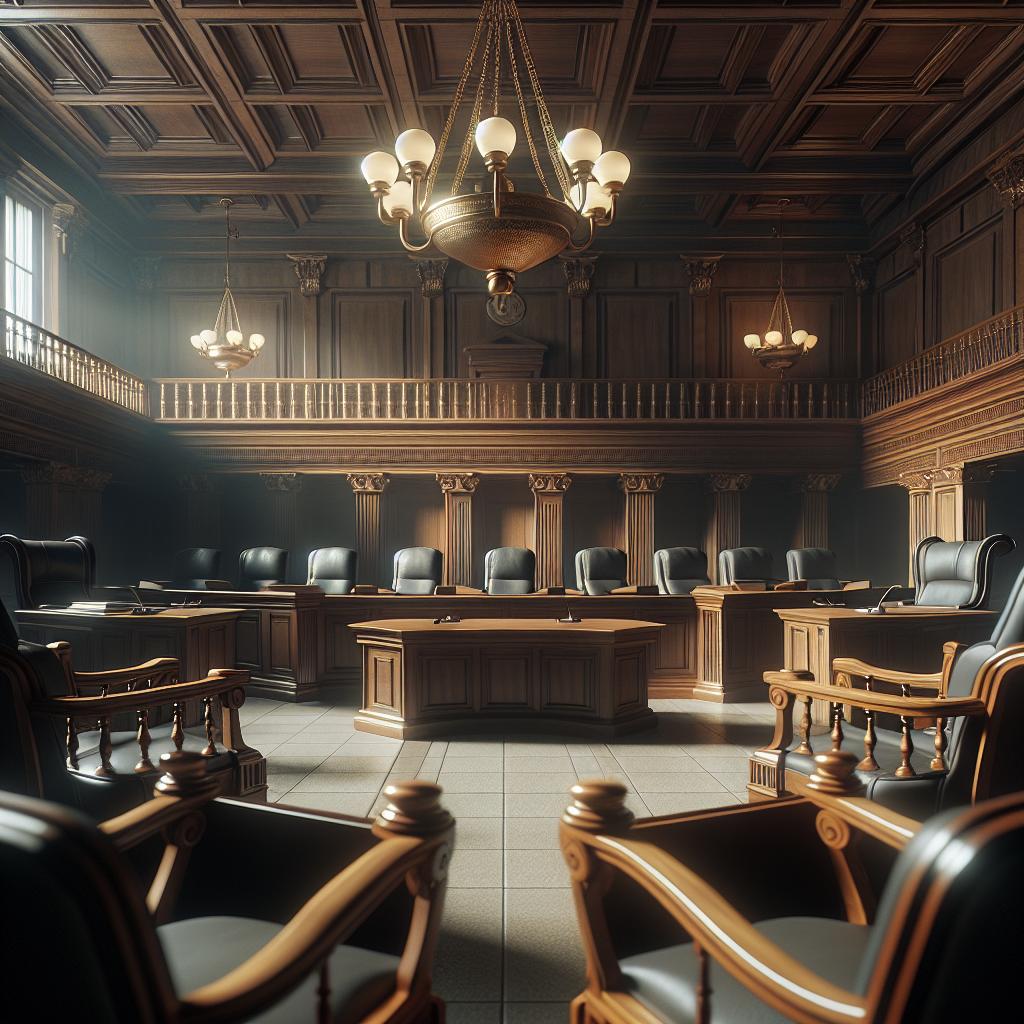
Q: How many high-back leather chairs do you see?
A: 15